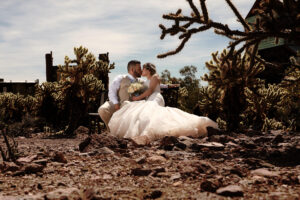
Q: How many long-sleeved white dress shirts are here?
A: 1